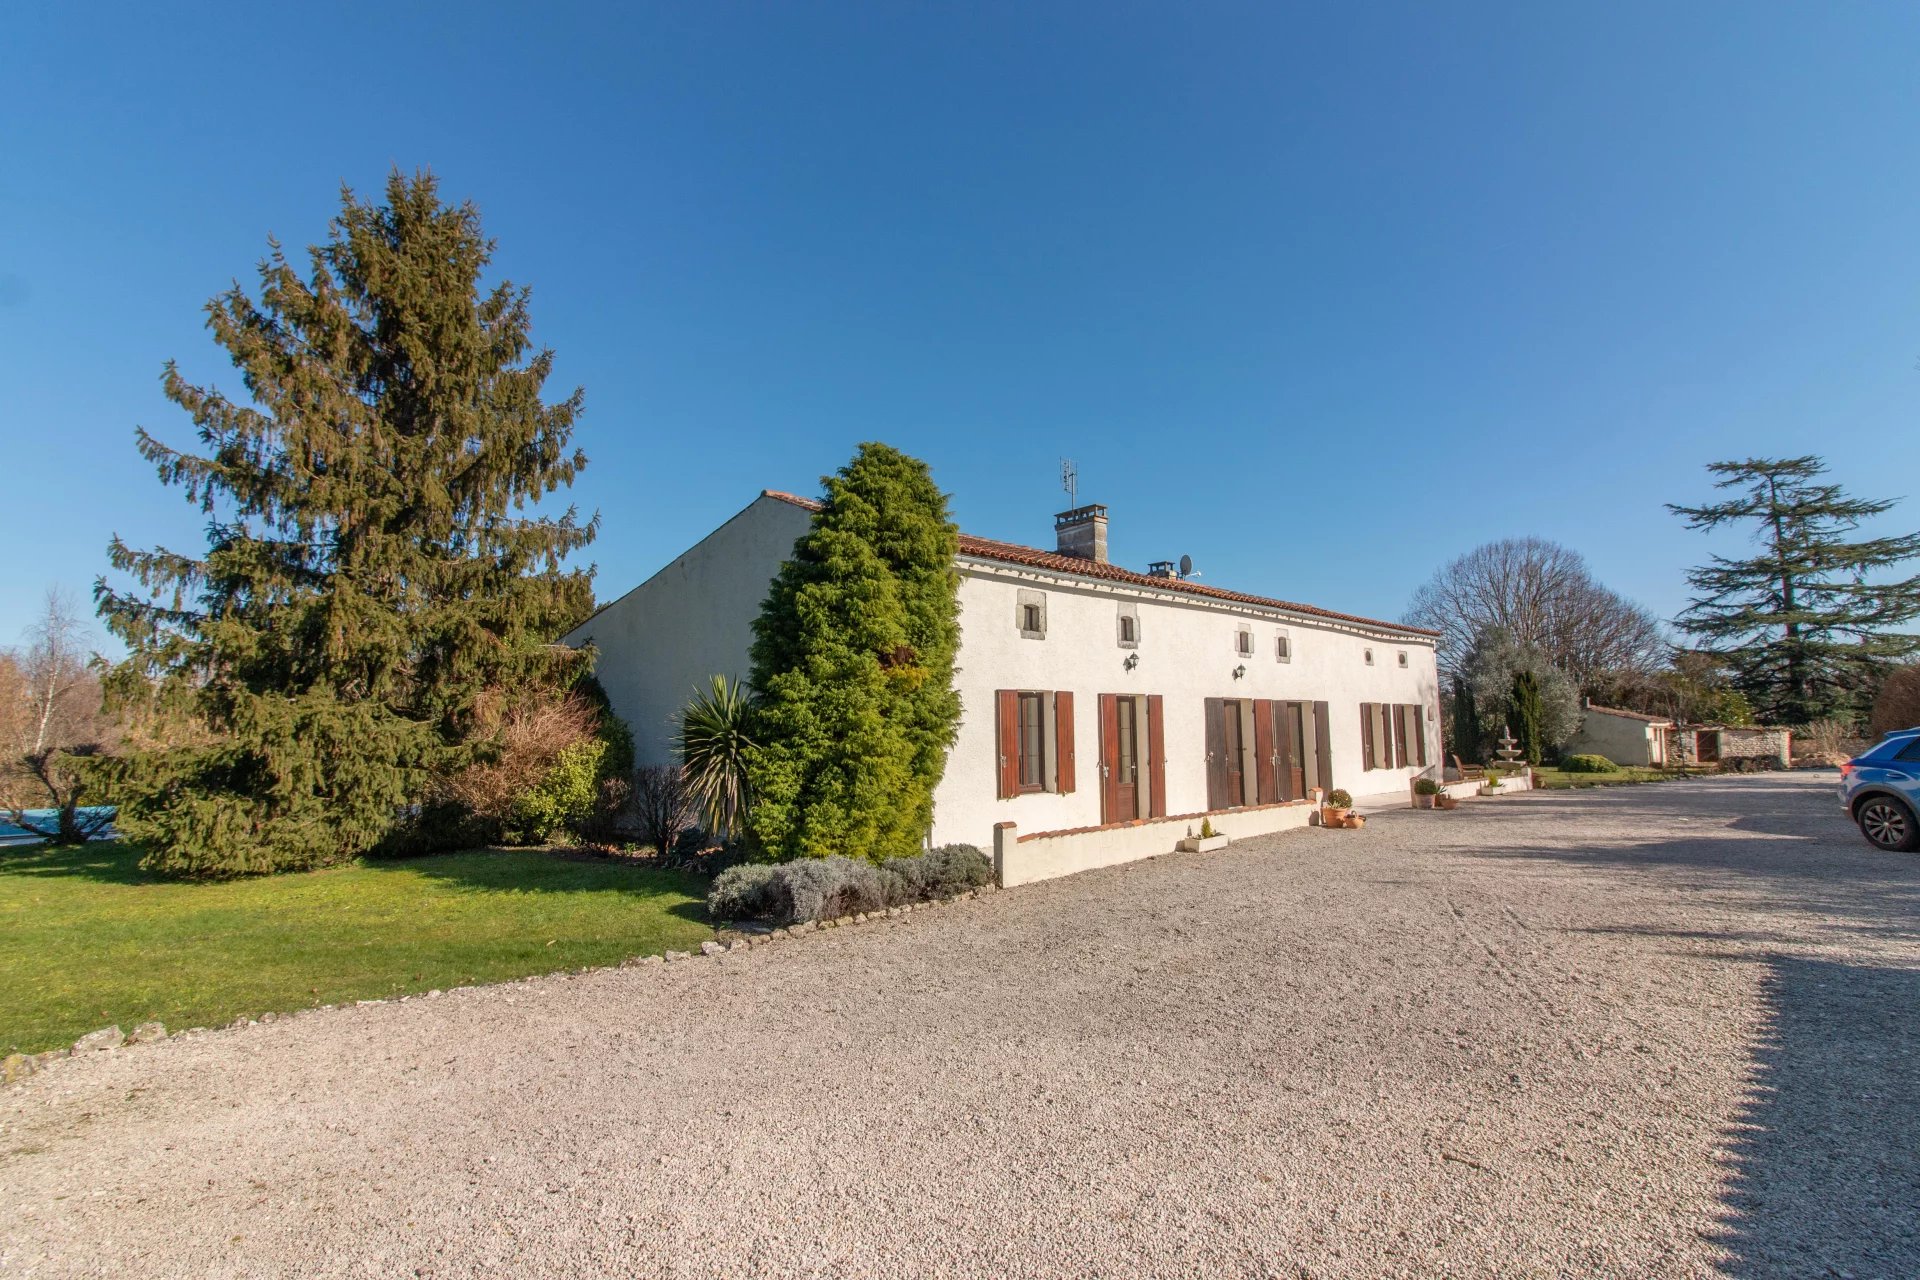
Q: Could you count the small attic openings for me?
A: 6